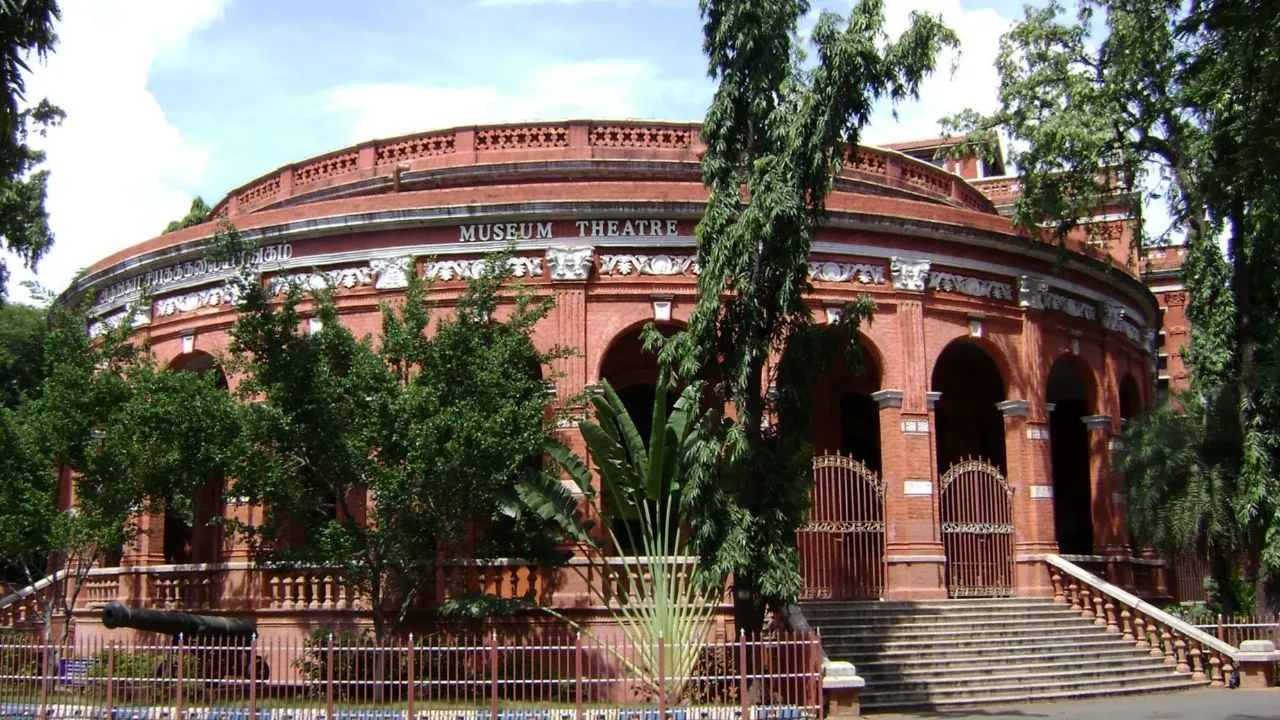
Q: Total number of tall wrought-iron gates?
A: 2